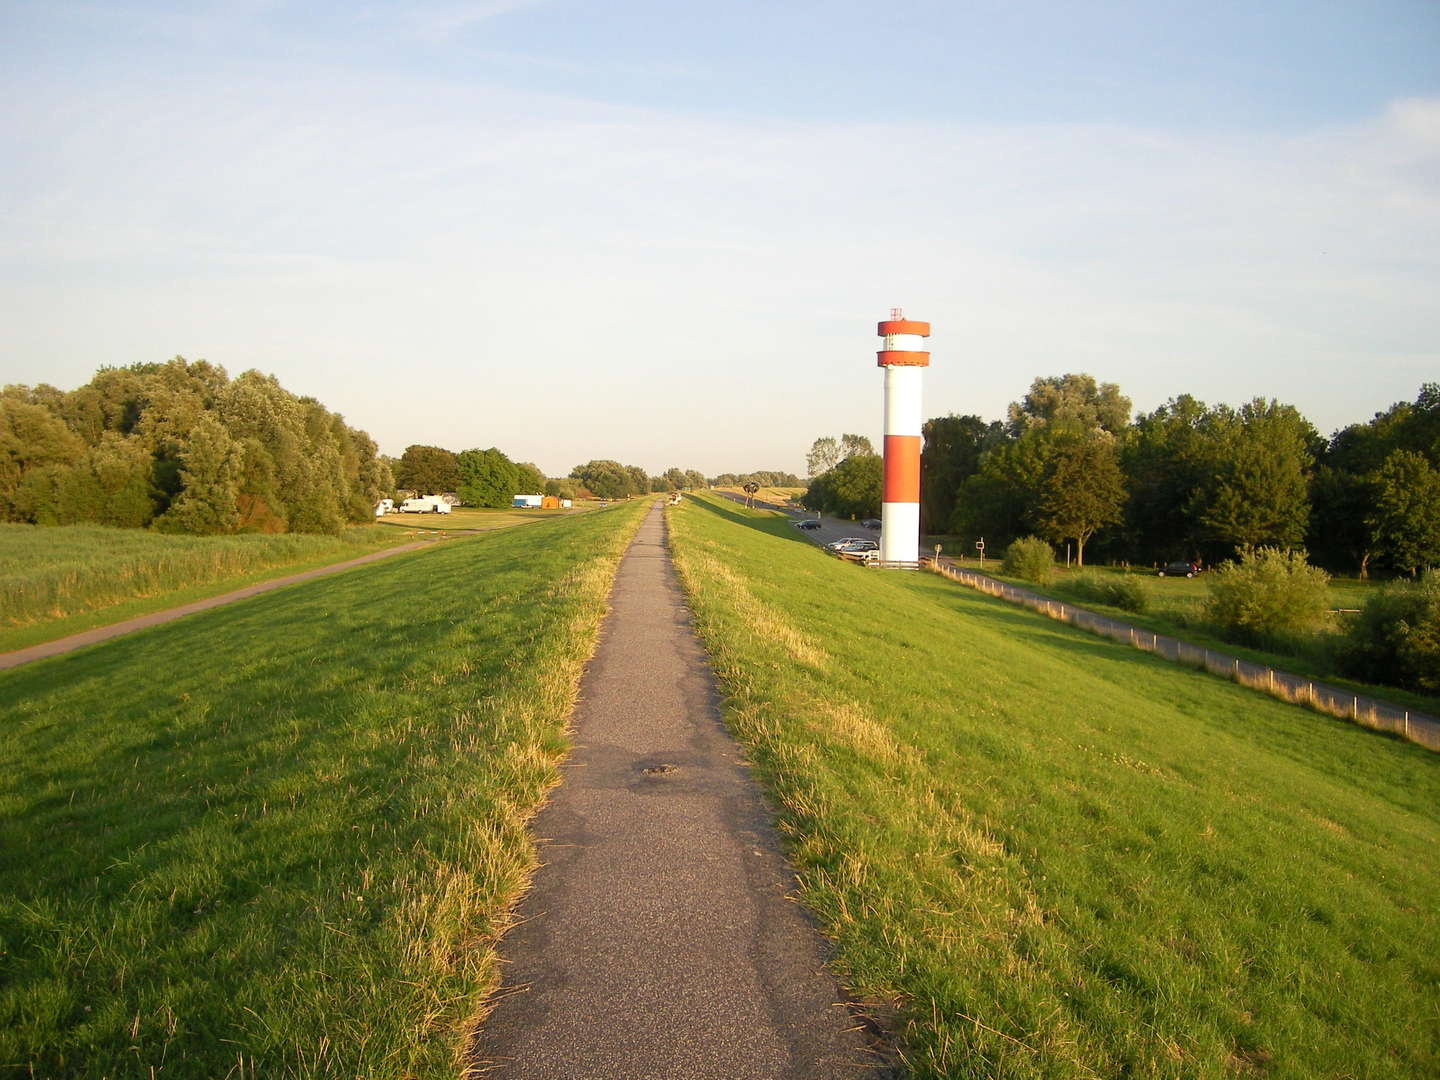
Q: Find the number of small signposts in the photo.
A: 2